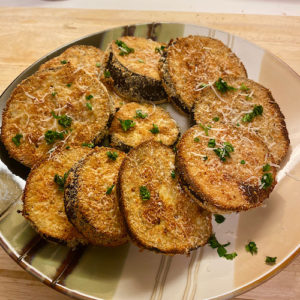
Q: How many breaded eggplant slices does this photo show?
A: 10